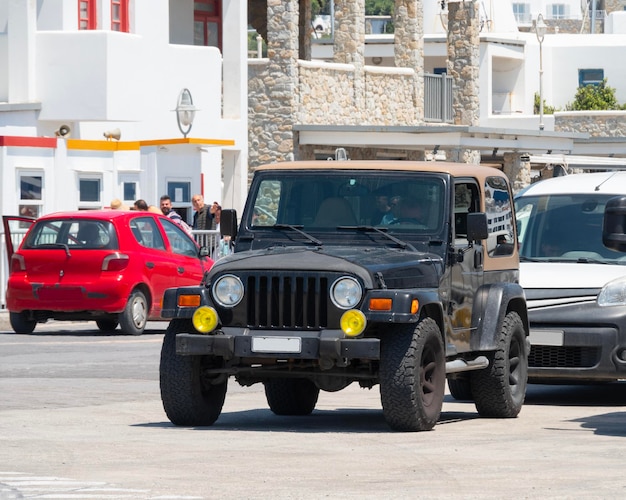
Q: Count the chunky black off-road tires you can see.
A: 4